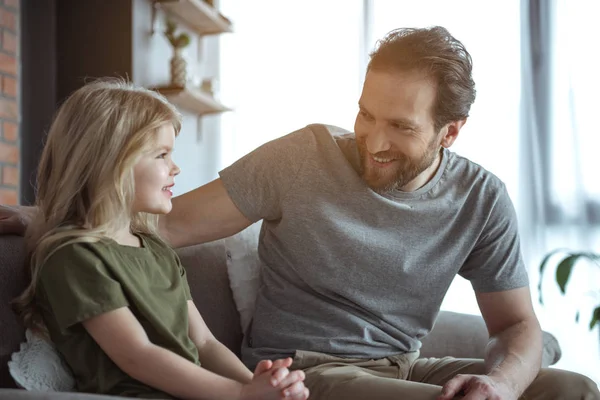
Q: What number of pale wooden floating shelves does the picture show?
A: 2